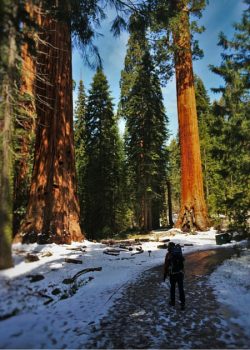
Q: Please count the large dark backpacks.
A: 1